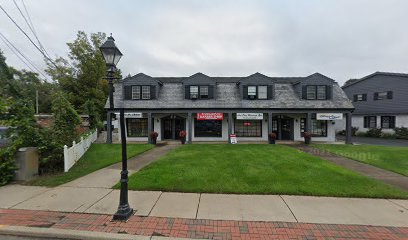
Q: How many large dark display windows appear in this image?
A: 4